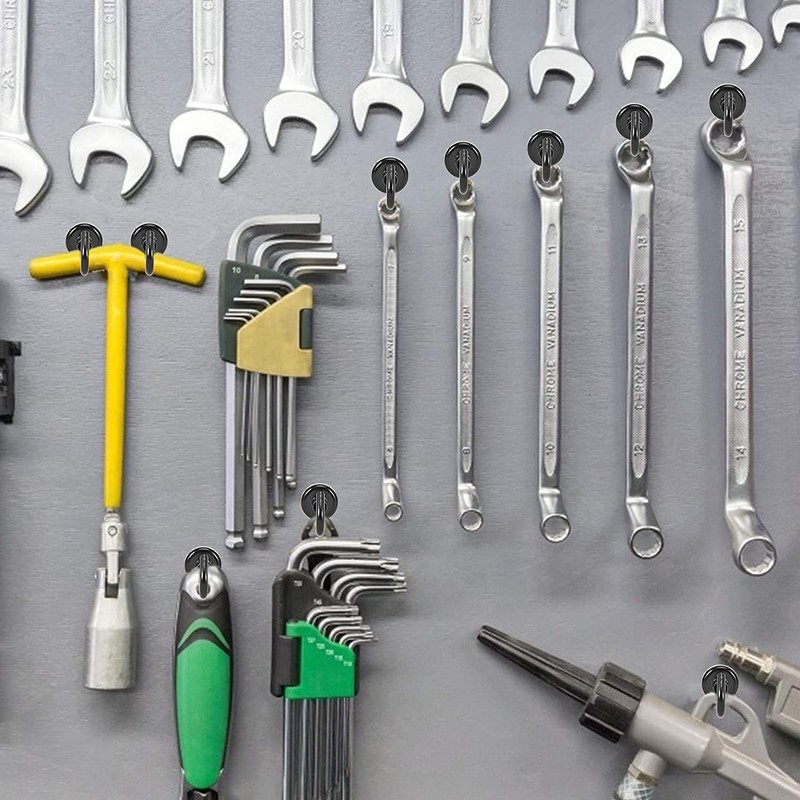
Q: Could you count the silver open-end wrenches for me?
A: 10